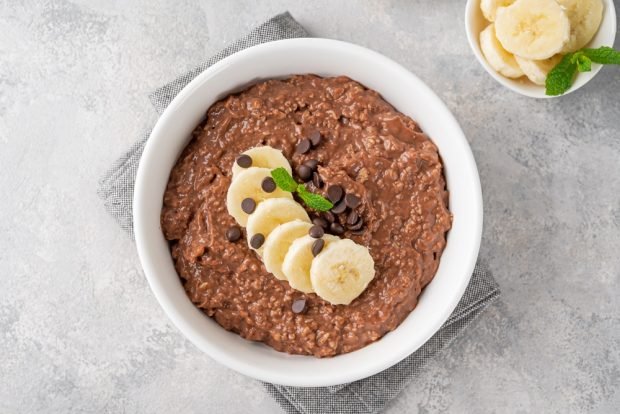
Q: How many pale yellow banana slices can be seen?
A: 11